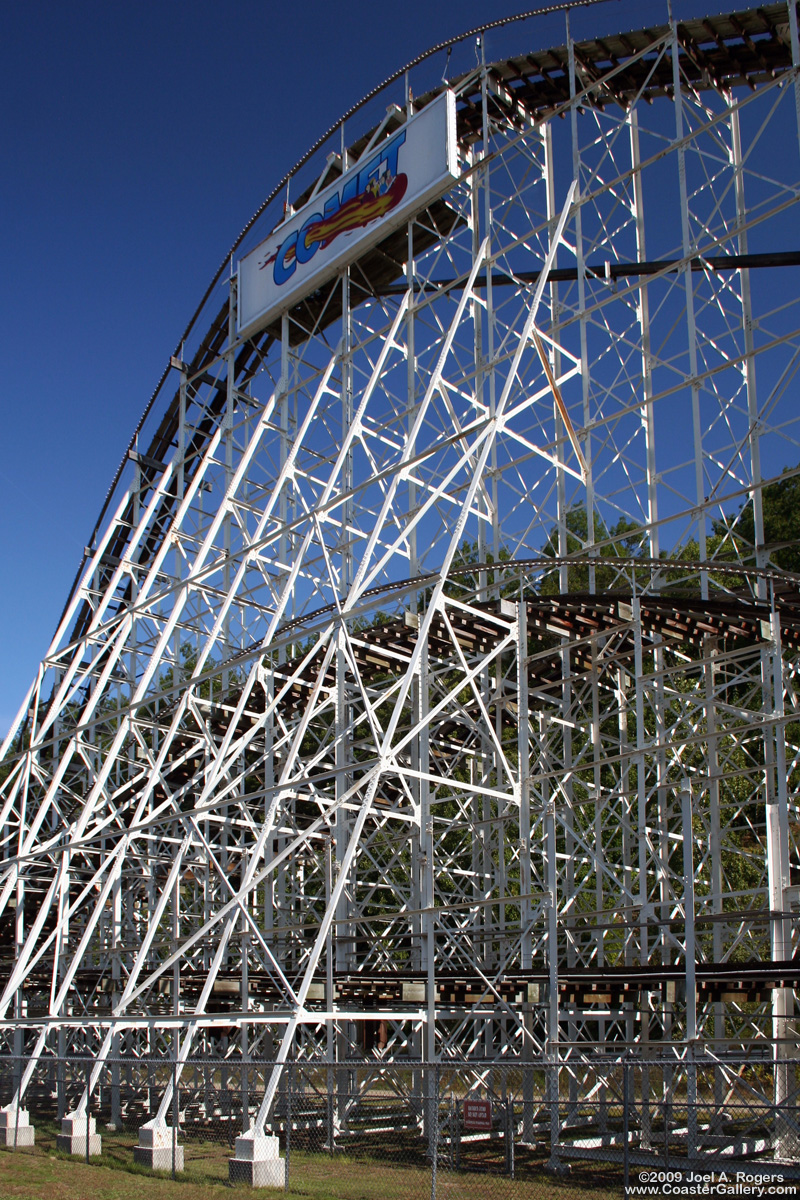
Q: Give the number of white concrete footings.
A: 4